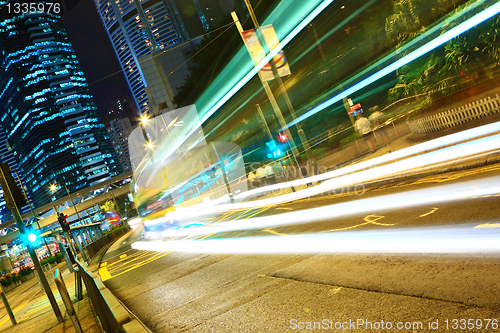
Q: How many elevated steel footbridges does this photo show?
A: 1